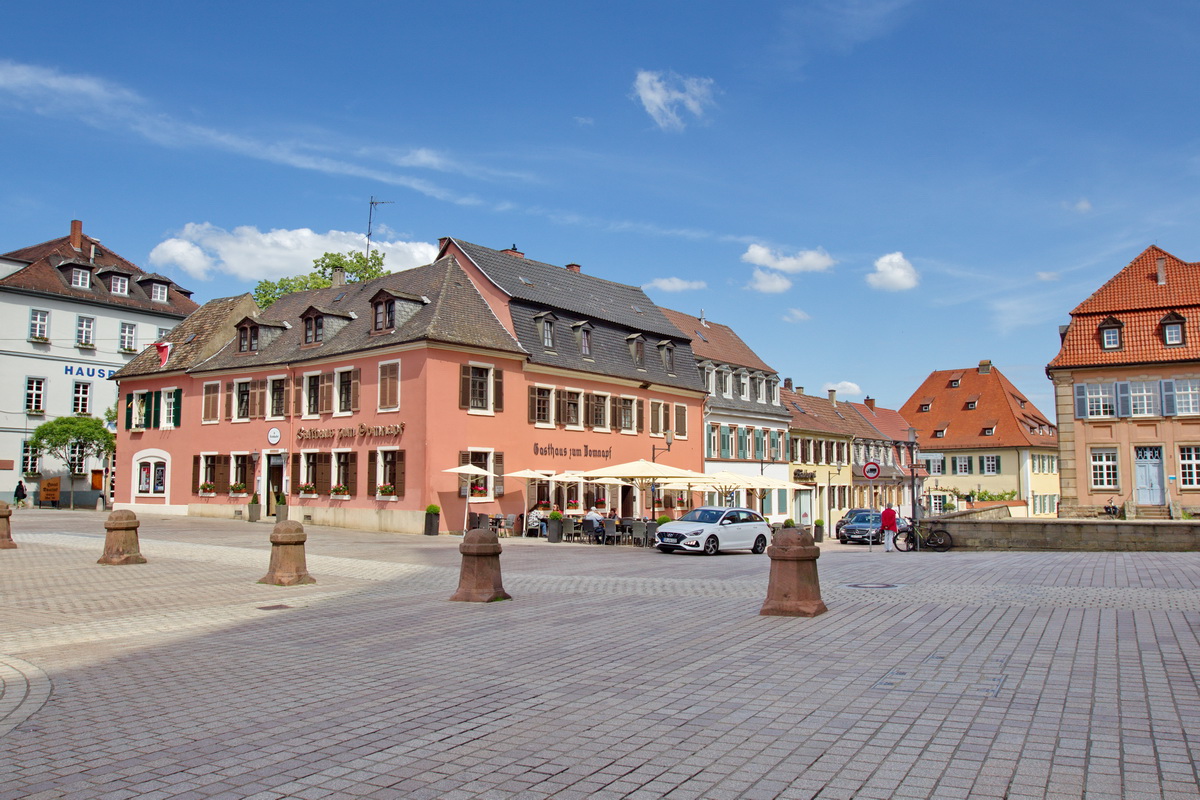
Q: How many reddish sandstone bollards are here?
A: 5